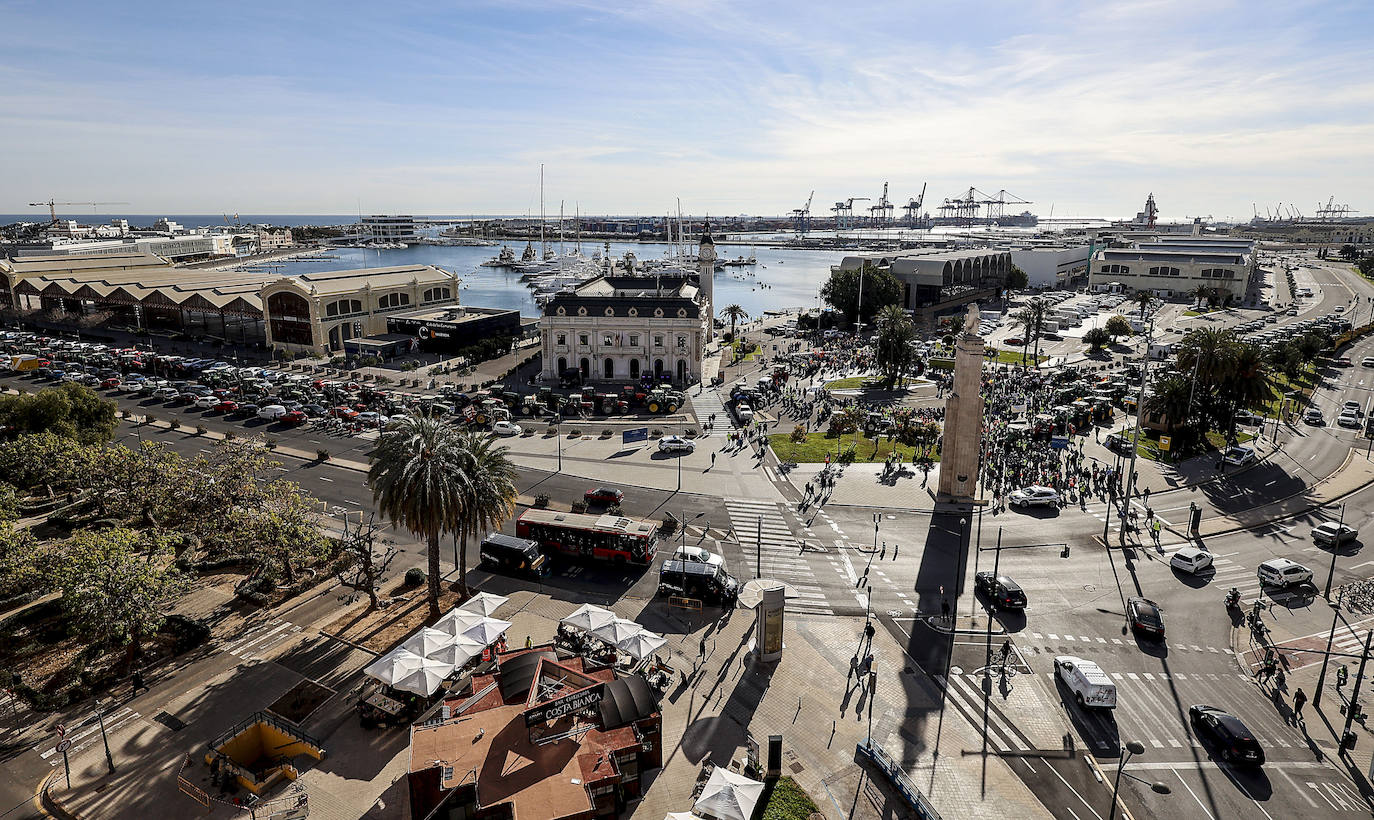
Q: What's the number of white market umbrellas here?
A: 12